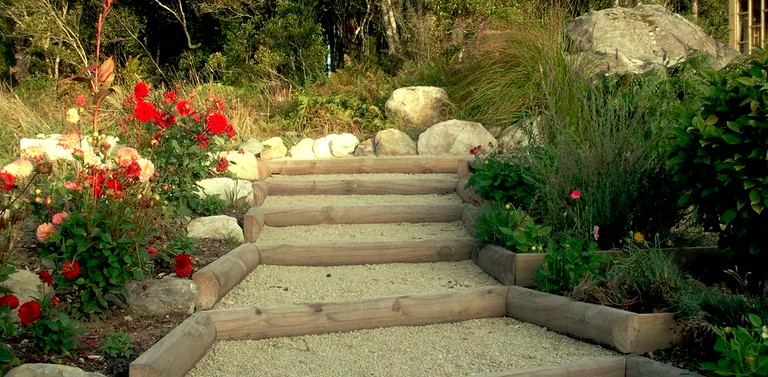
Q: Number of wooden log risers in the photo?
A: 6